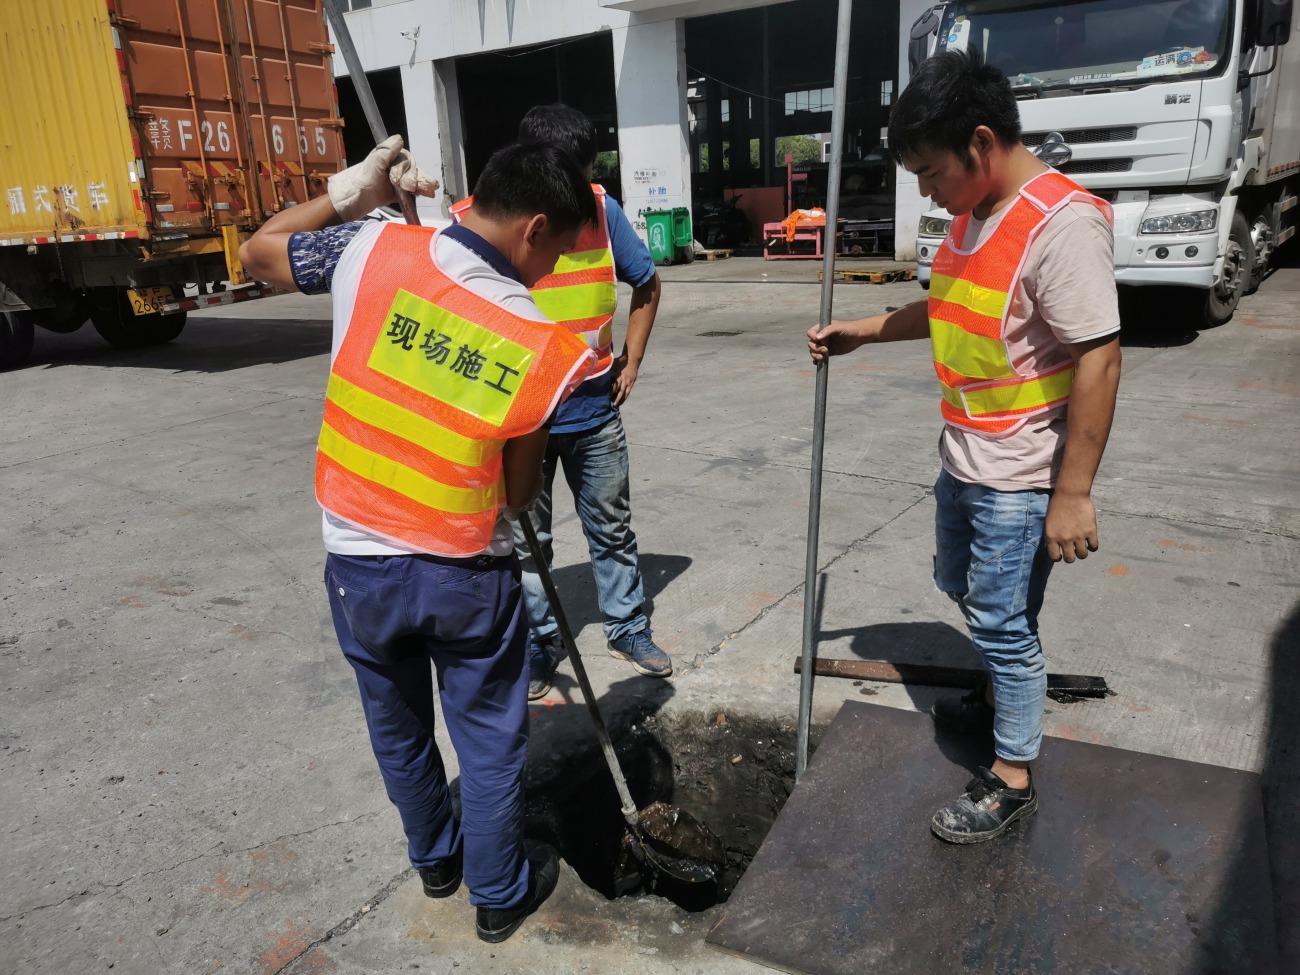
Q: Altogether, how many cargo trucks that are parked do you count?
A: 2